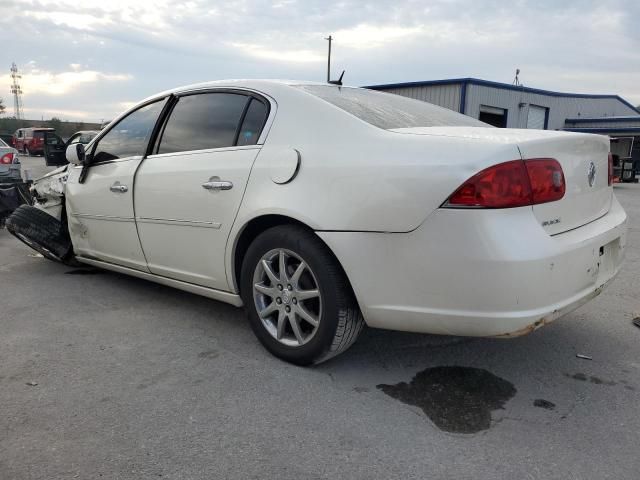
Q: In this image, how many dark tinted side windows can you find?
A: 3